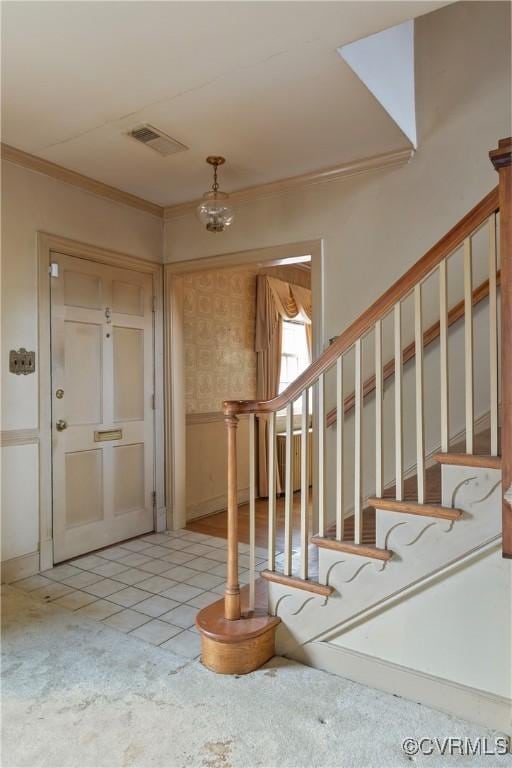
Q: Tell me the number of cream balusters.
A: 13